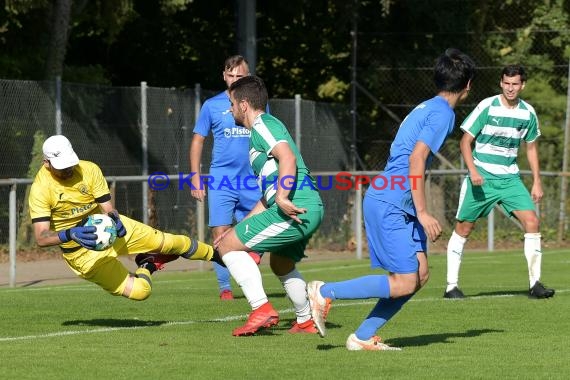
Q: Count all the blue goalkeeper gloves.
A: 2